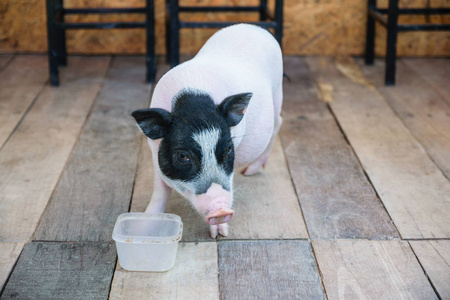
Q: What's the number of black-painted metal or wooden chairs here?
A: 3